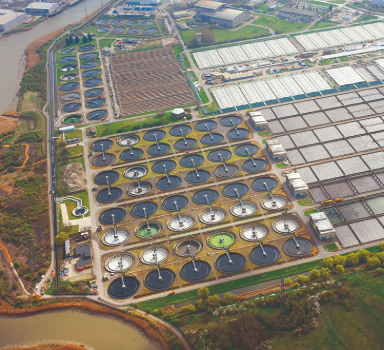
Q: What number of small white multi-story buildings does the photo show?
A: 4